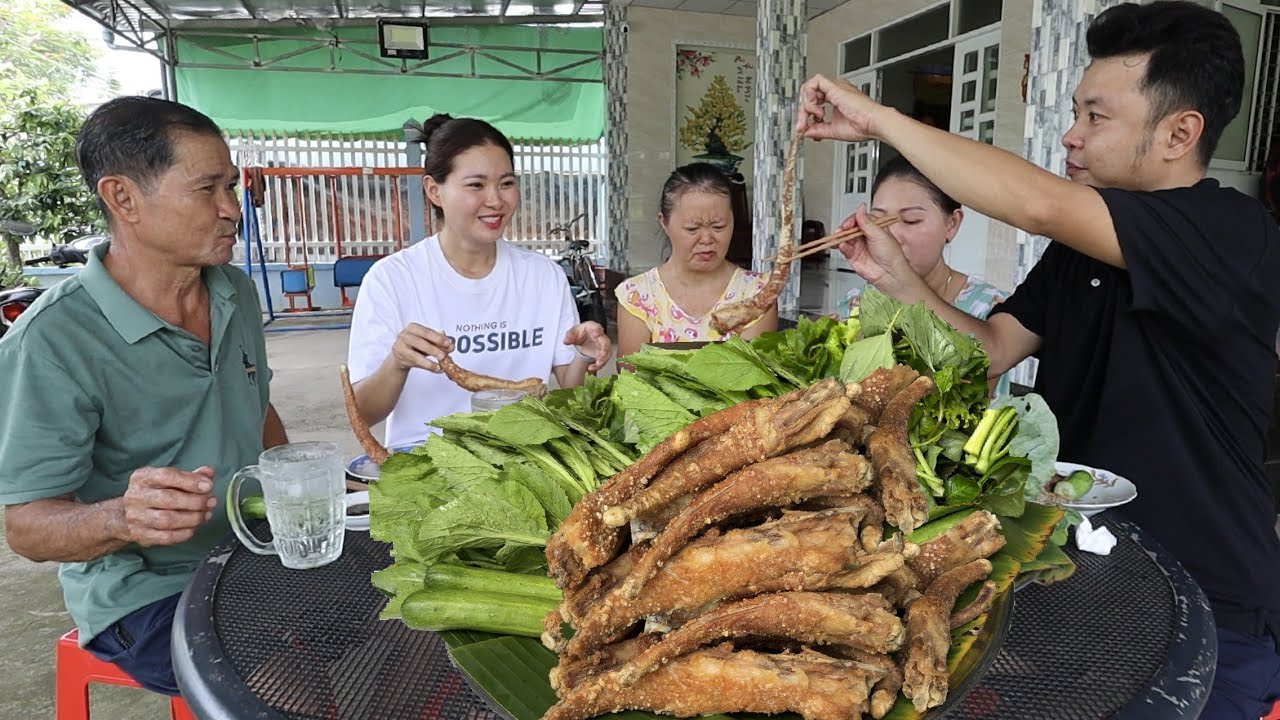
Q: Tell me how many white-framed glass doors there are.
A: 2